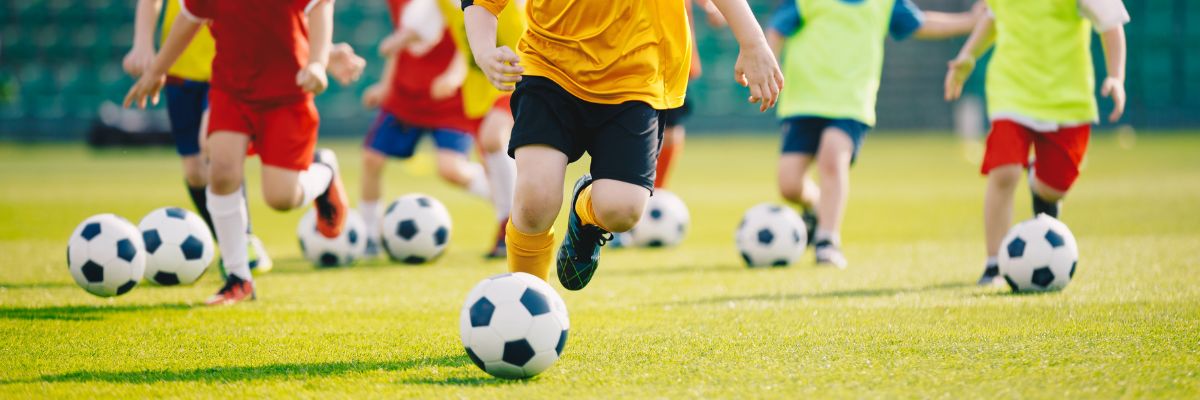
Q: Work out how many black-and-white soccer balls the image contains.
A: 8